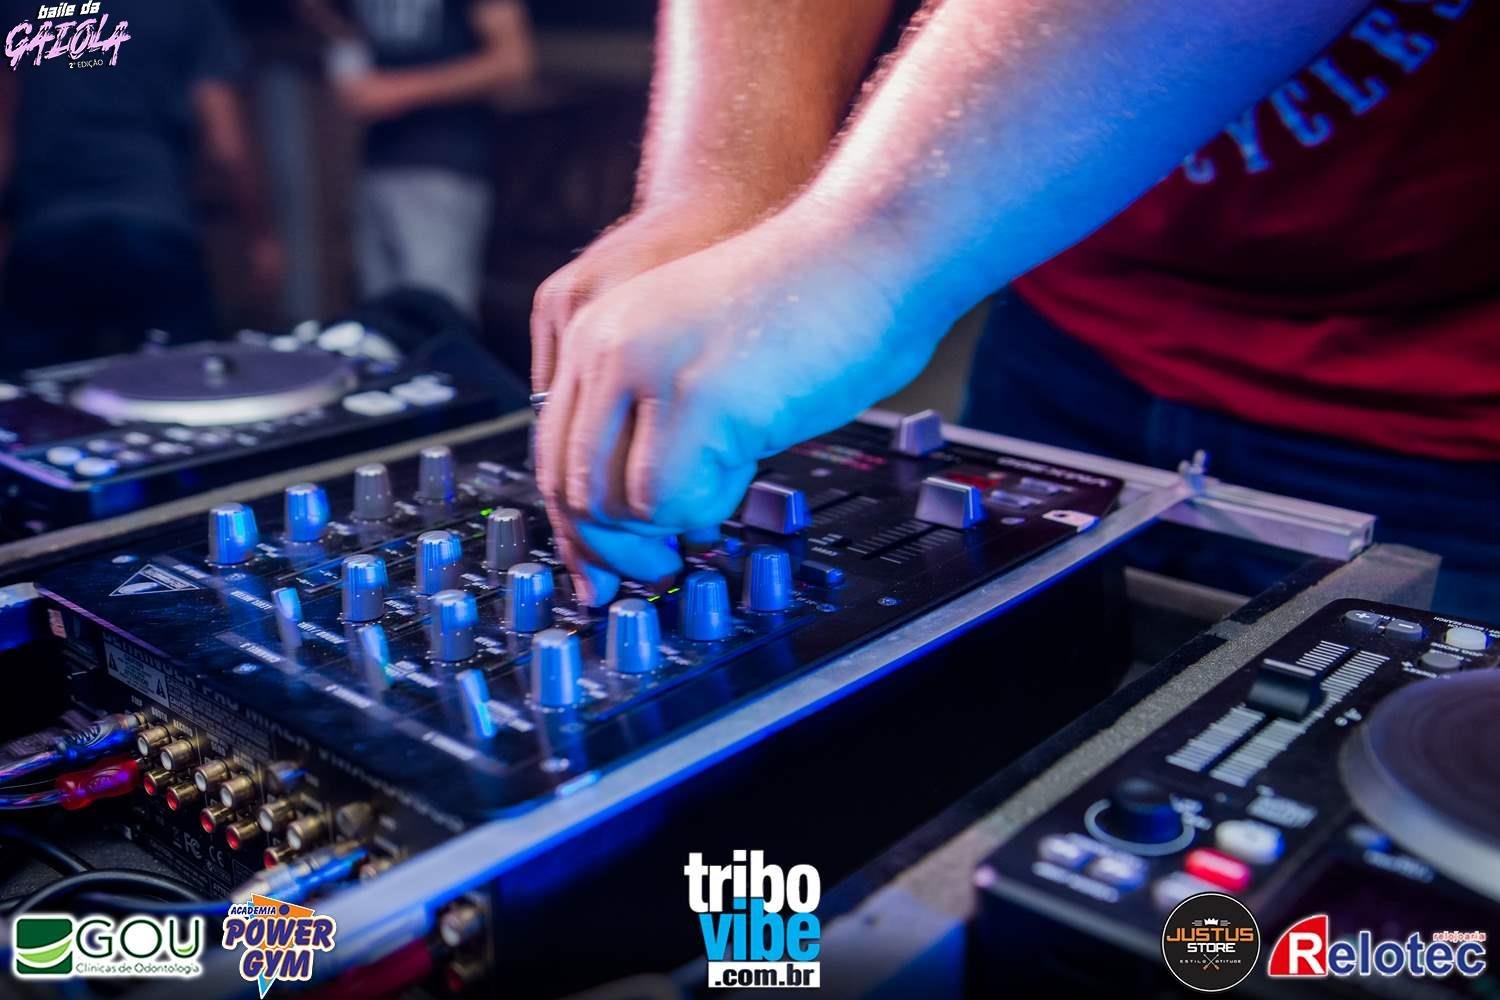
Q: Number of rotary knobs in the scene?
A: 14